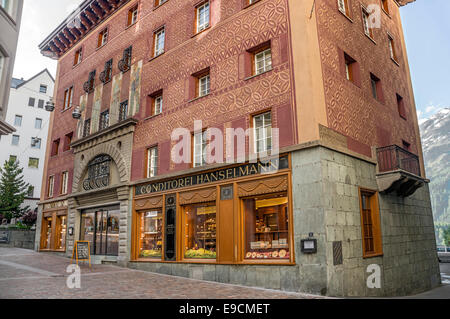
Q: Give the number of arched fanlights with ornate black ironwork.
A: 1